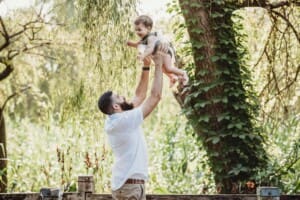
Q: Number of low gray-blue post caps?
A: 2